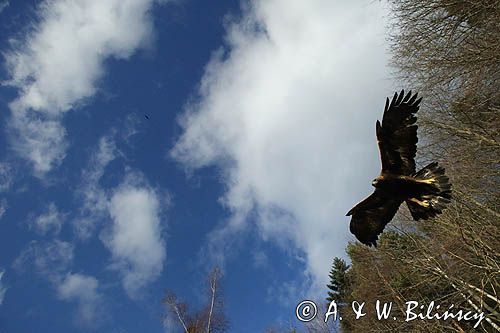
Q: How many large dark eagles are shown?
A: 1